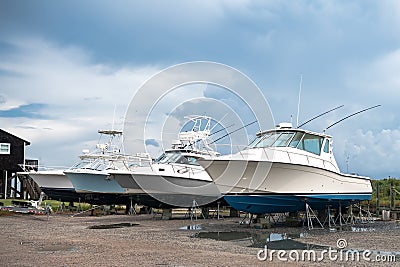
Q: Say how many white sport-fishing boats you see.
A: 4